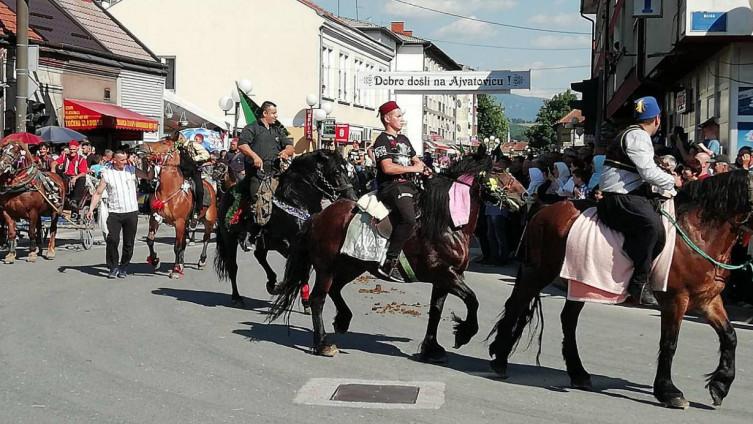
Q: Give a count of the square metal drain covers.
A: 1